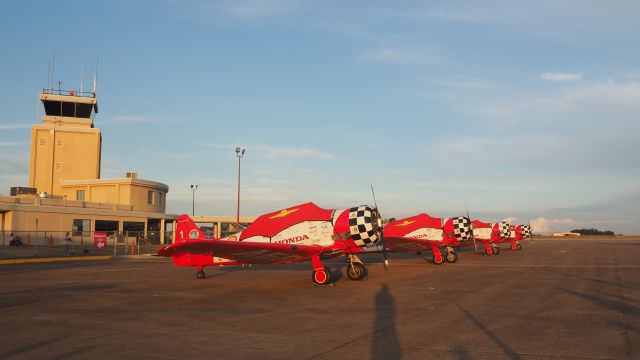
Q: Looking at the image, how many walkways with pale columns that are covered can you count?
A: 1